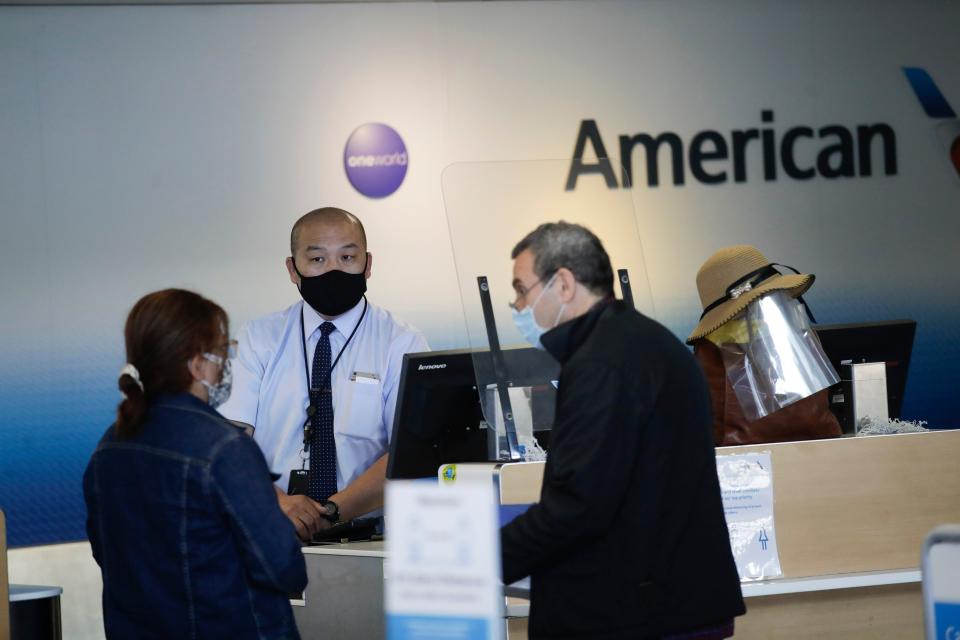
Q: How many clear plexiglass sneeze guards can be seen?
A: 1